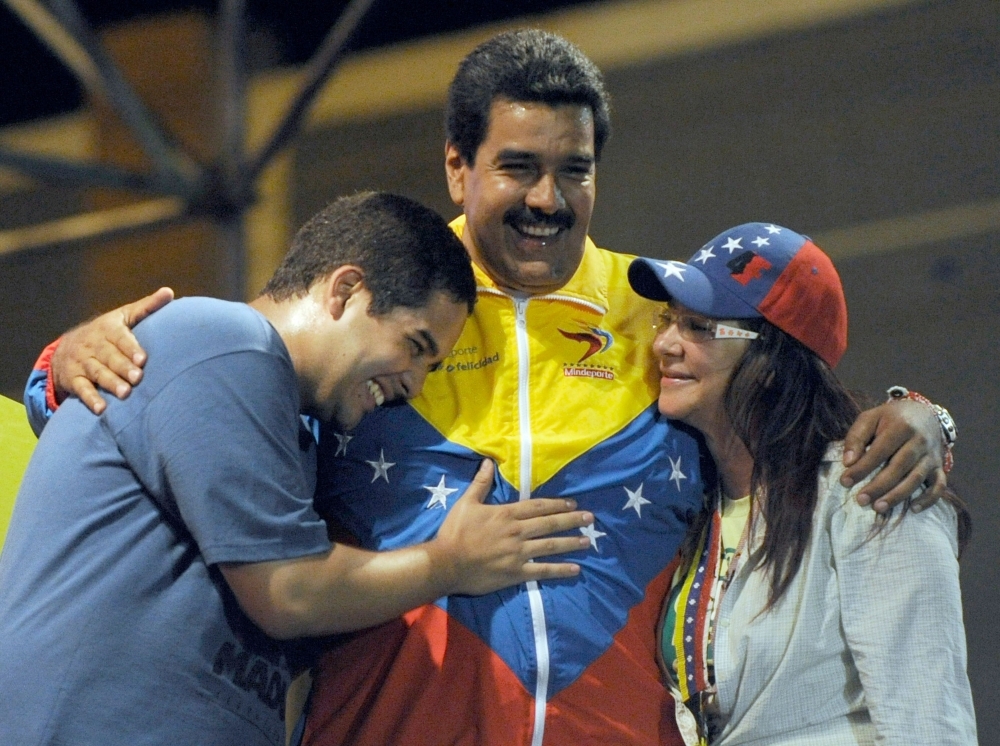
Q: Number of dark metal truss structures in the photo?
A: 1